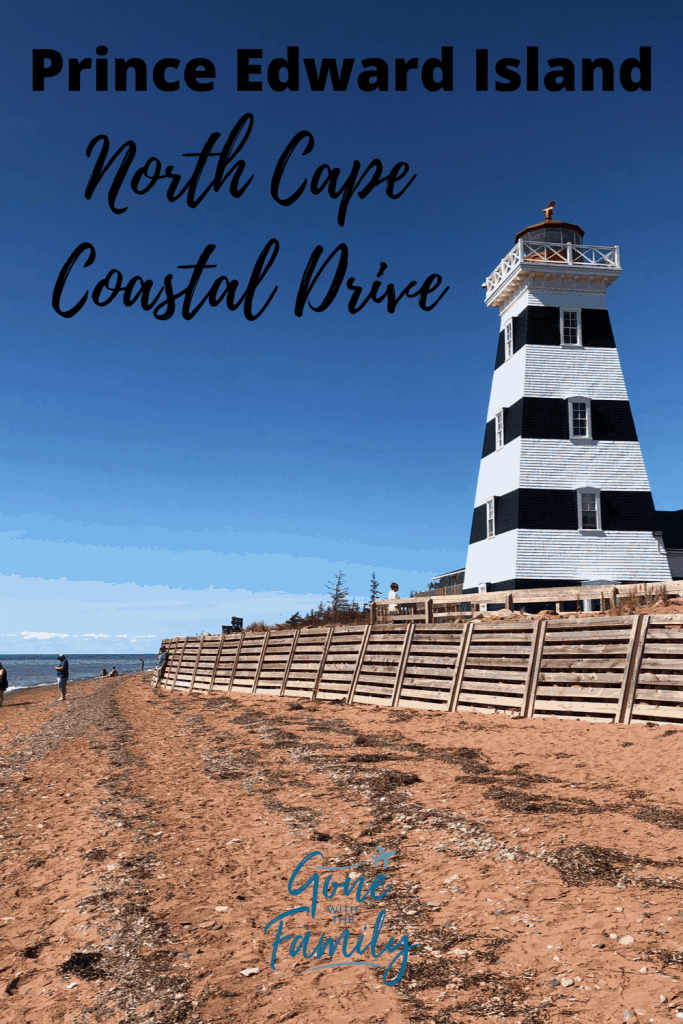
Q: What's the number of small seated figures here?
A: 2